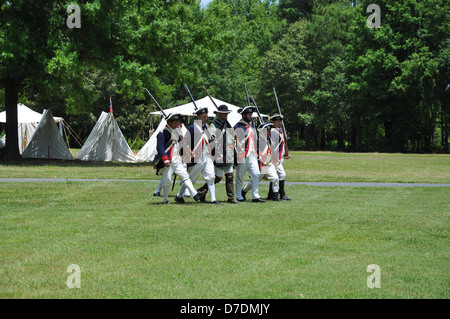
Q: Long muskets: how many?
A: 6